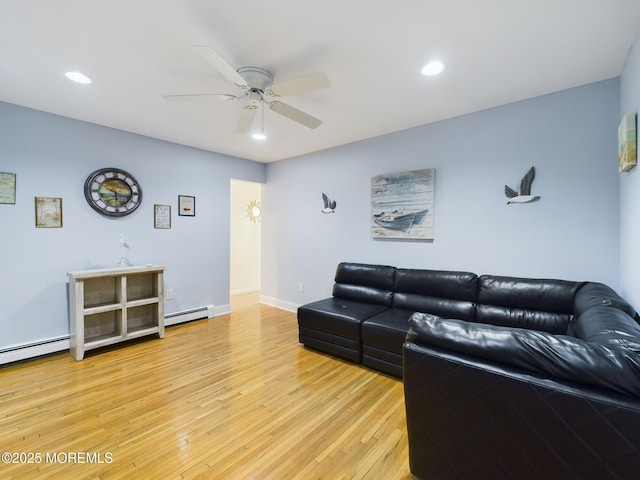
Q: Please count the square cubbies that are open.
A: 4